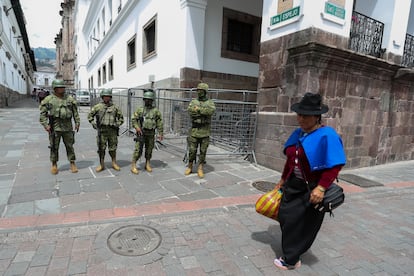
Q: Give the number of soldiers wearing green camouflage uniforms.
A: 4